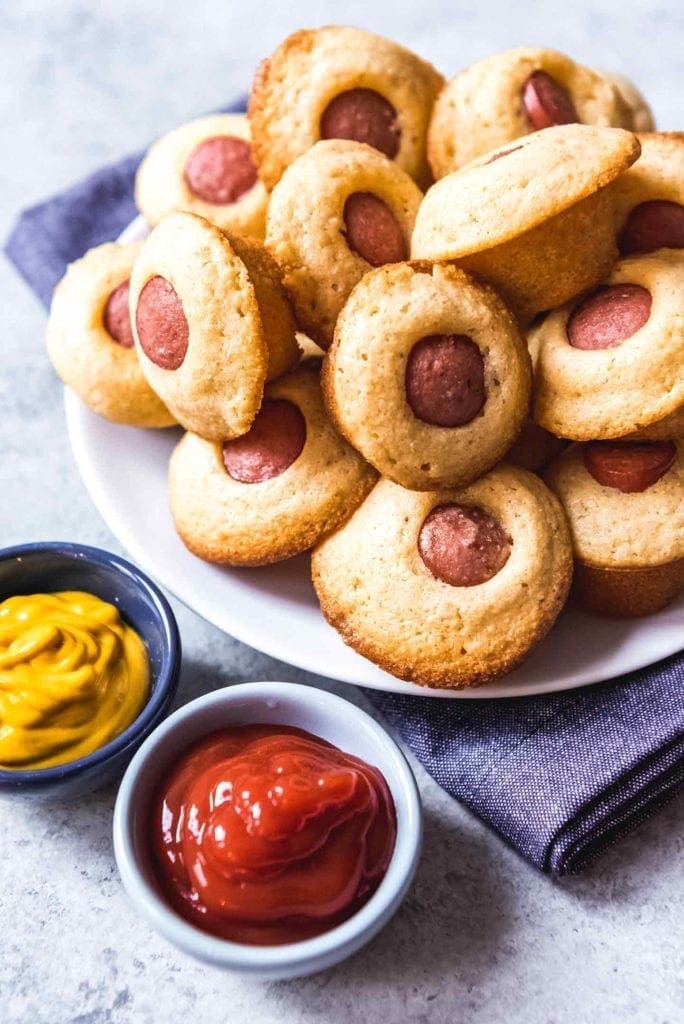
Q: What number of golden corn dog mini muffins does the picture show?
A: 13